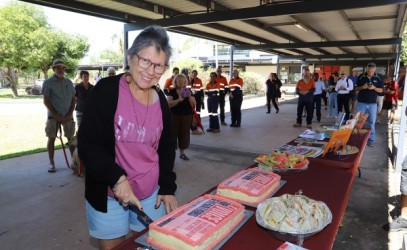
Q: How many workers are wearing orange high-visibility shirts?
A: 6